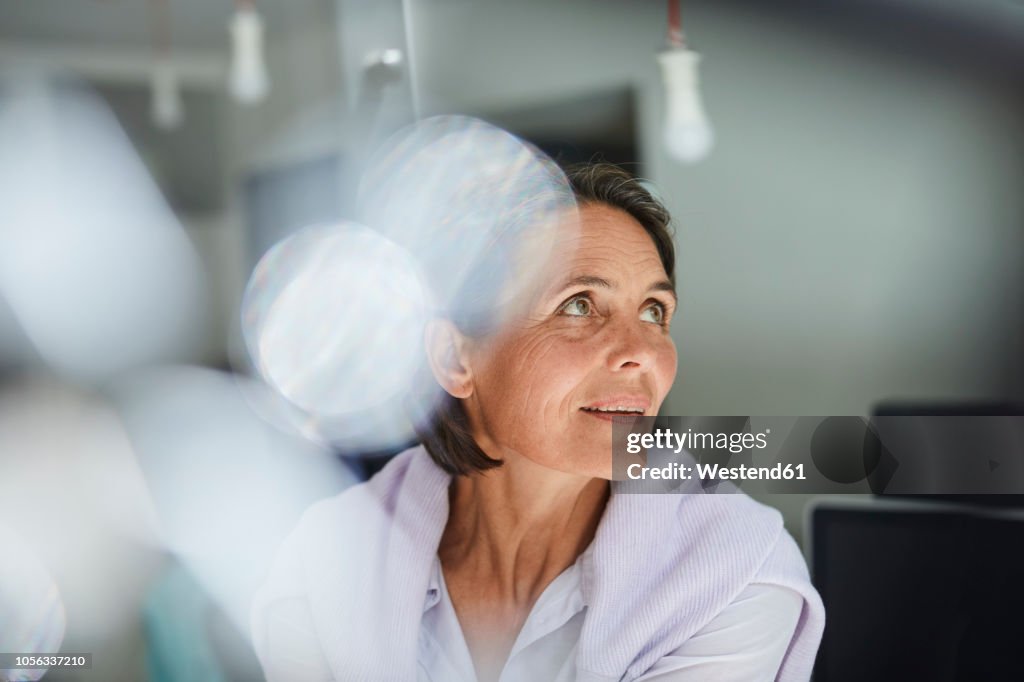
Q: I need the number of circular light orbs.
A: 2